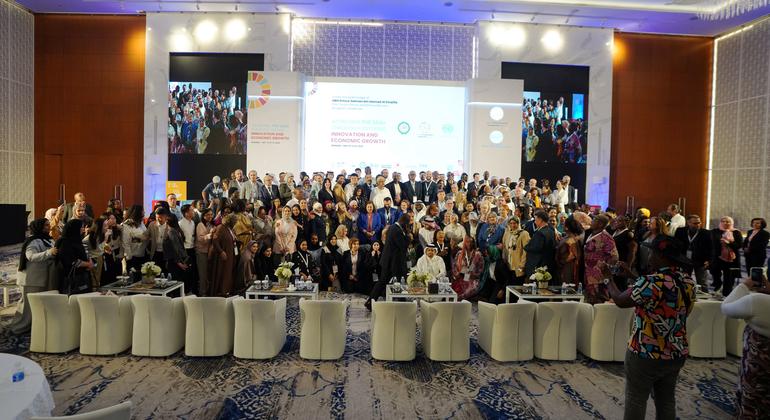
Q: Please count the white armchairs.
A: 13